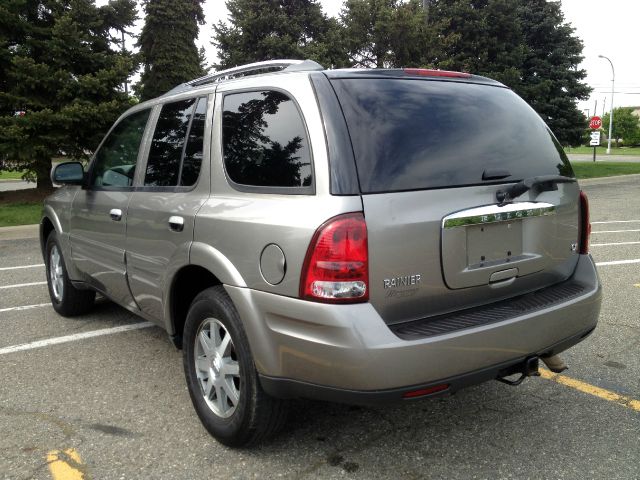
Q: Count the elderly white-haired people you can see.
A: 0